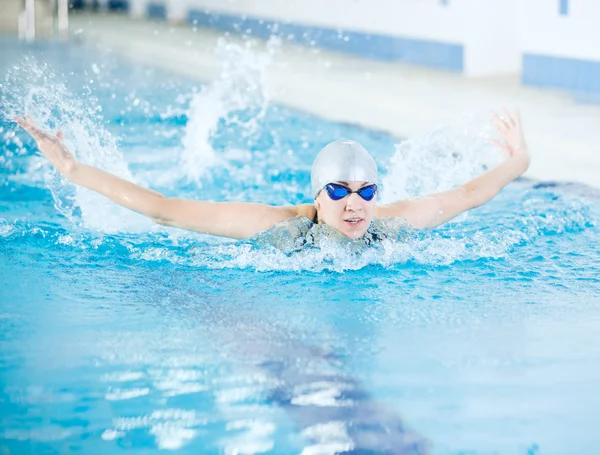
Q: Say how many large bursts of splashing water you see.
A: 3